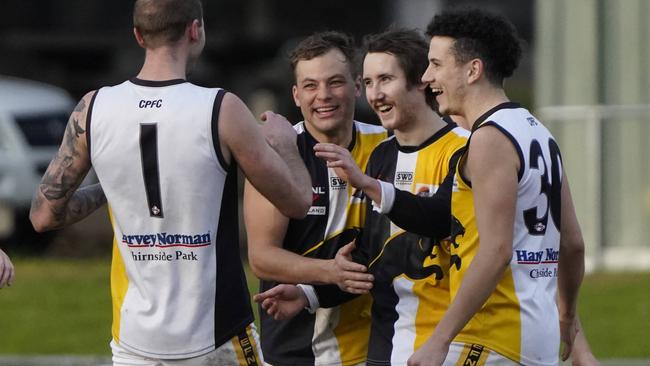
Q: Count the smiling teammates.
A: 3